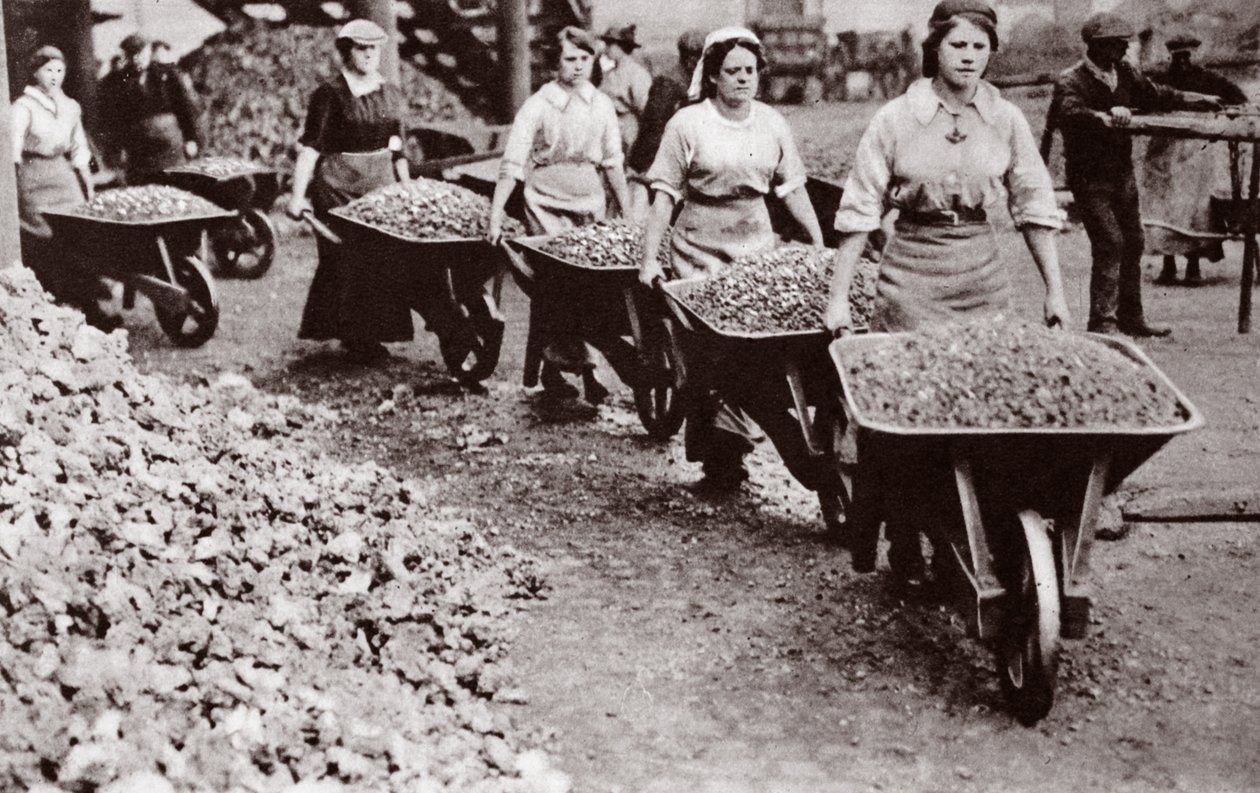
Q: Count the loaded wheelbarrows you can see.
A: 6